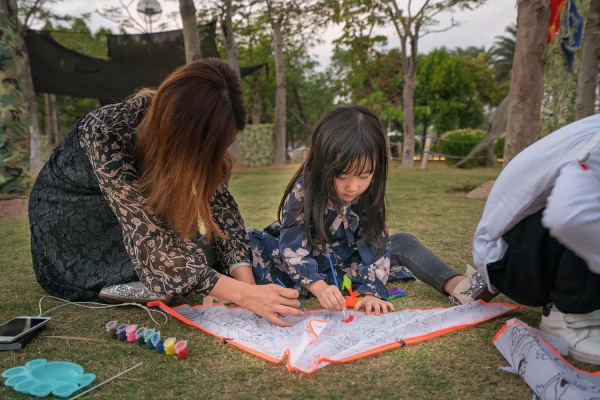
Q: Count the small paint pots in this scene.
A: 8